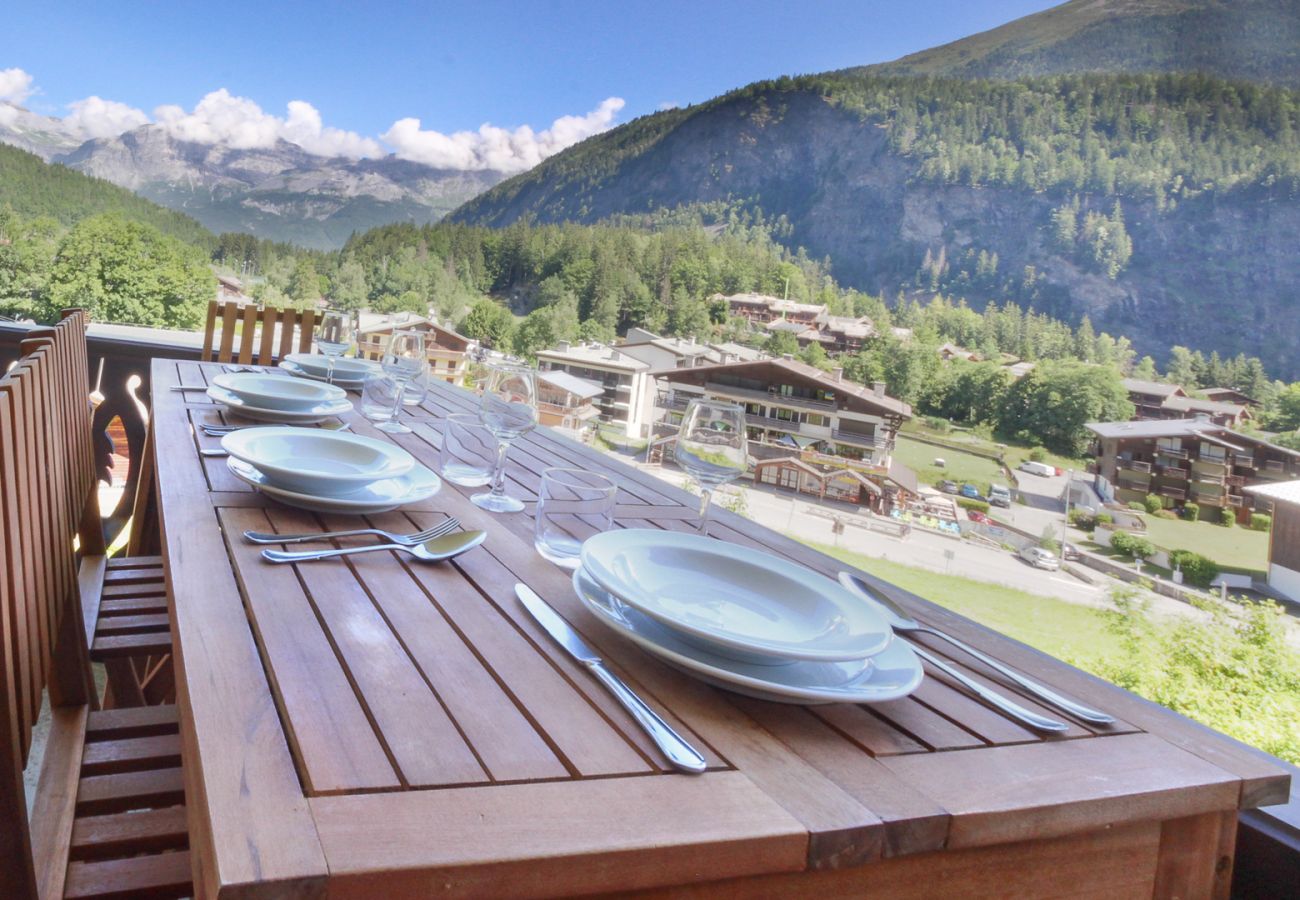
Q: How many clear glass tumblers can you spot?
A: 4